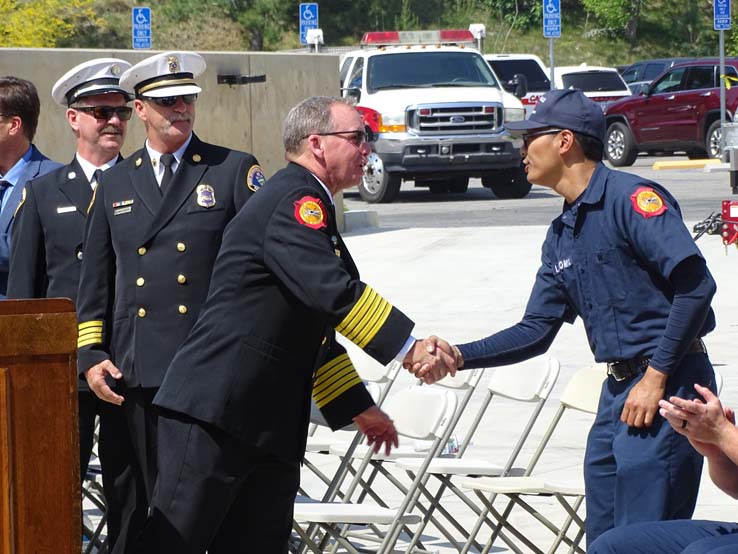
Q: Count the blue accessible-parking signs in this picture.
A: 4